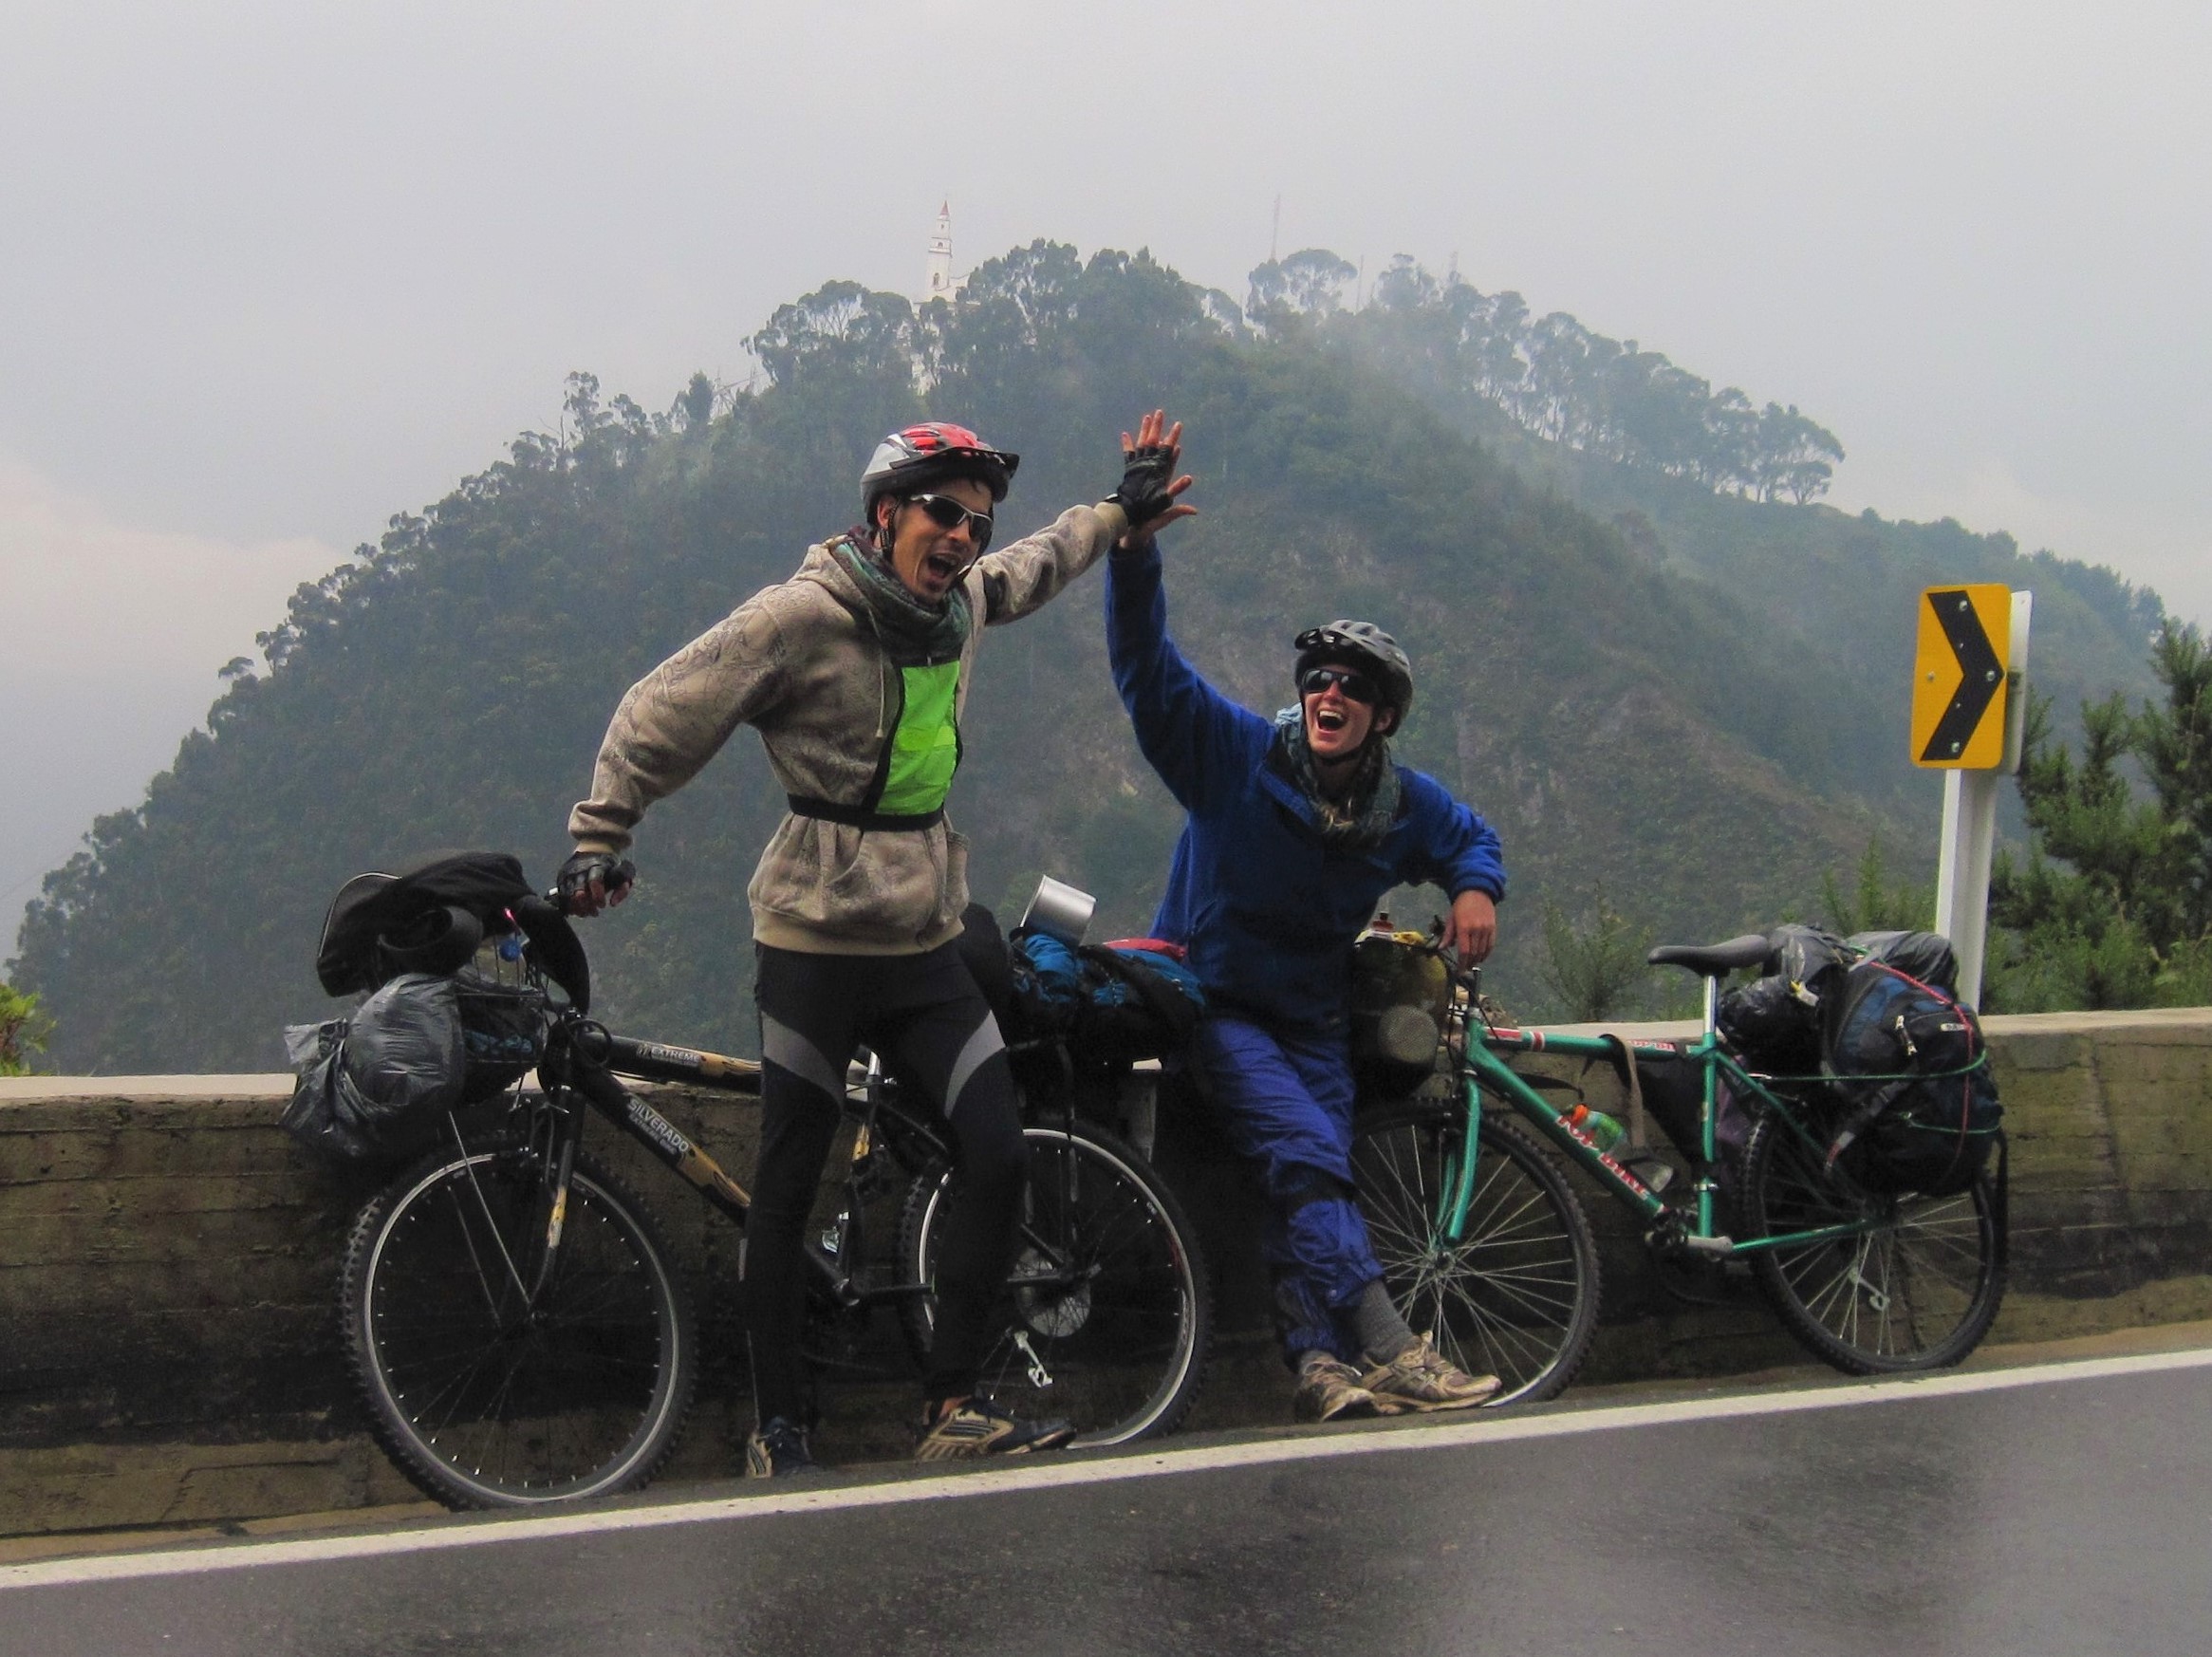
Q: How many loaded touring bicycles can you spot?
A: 2